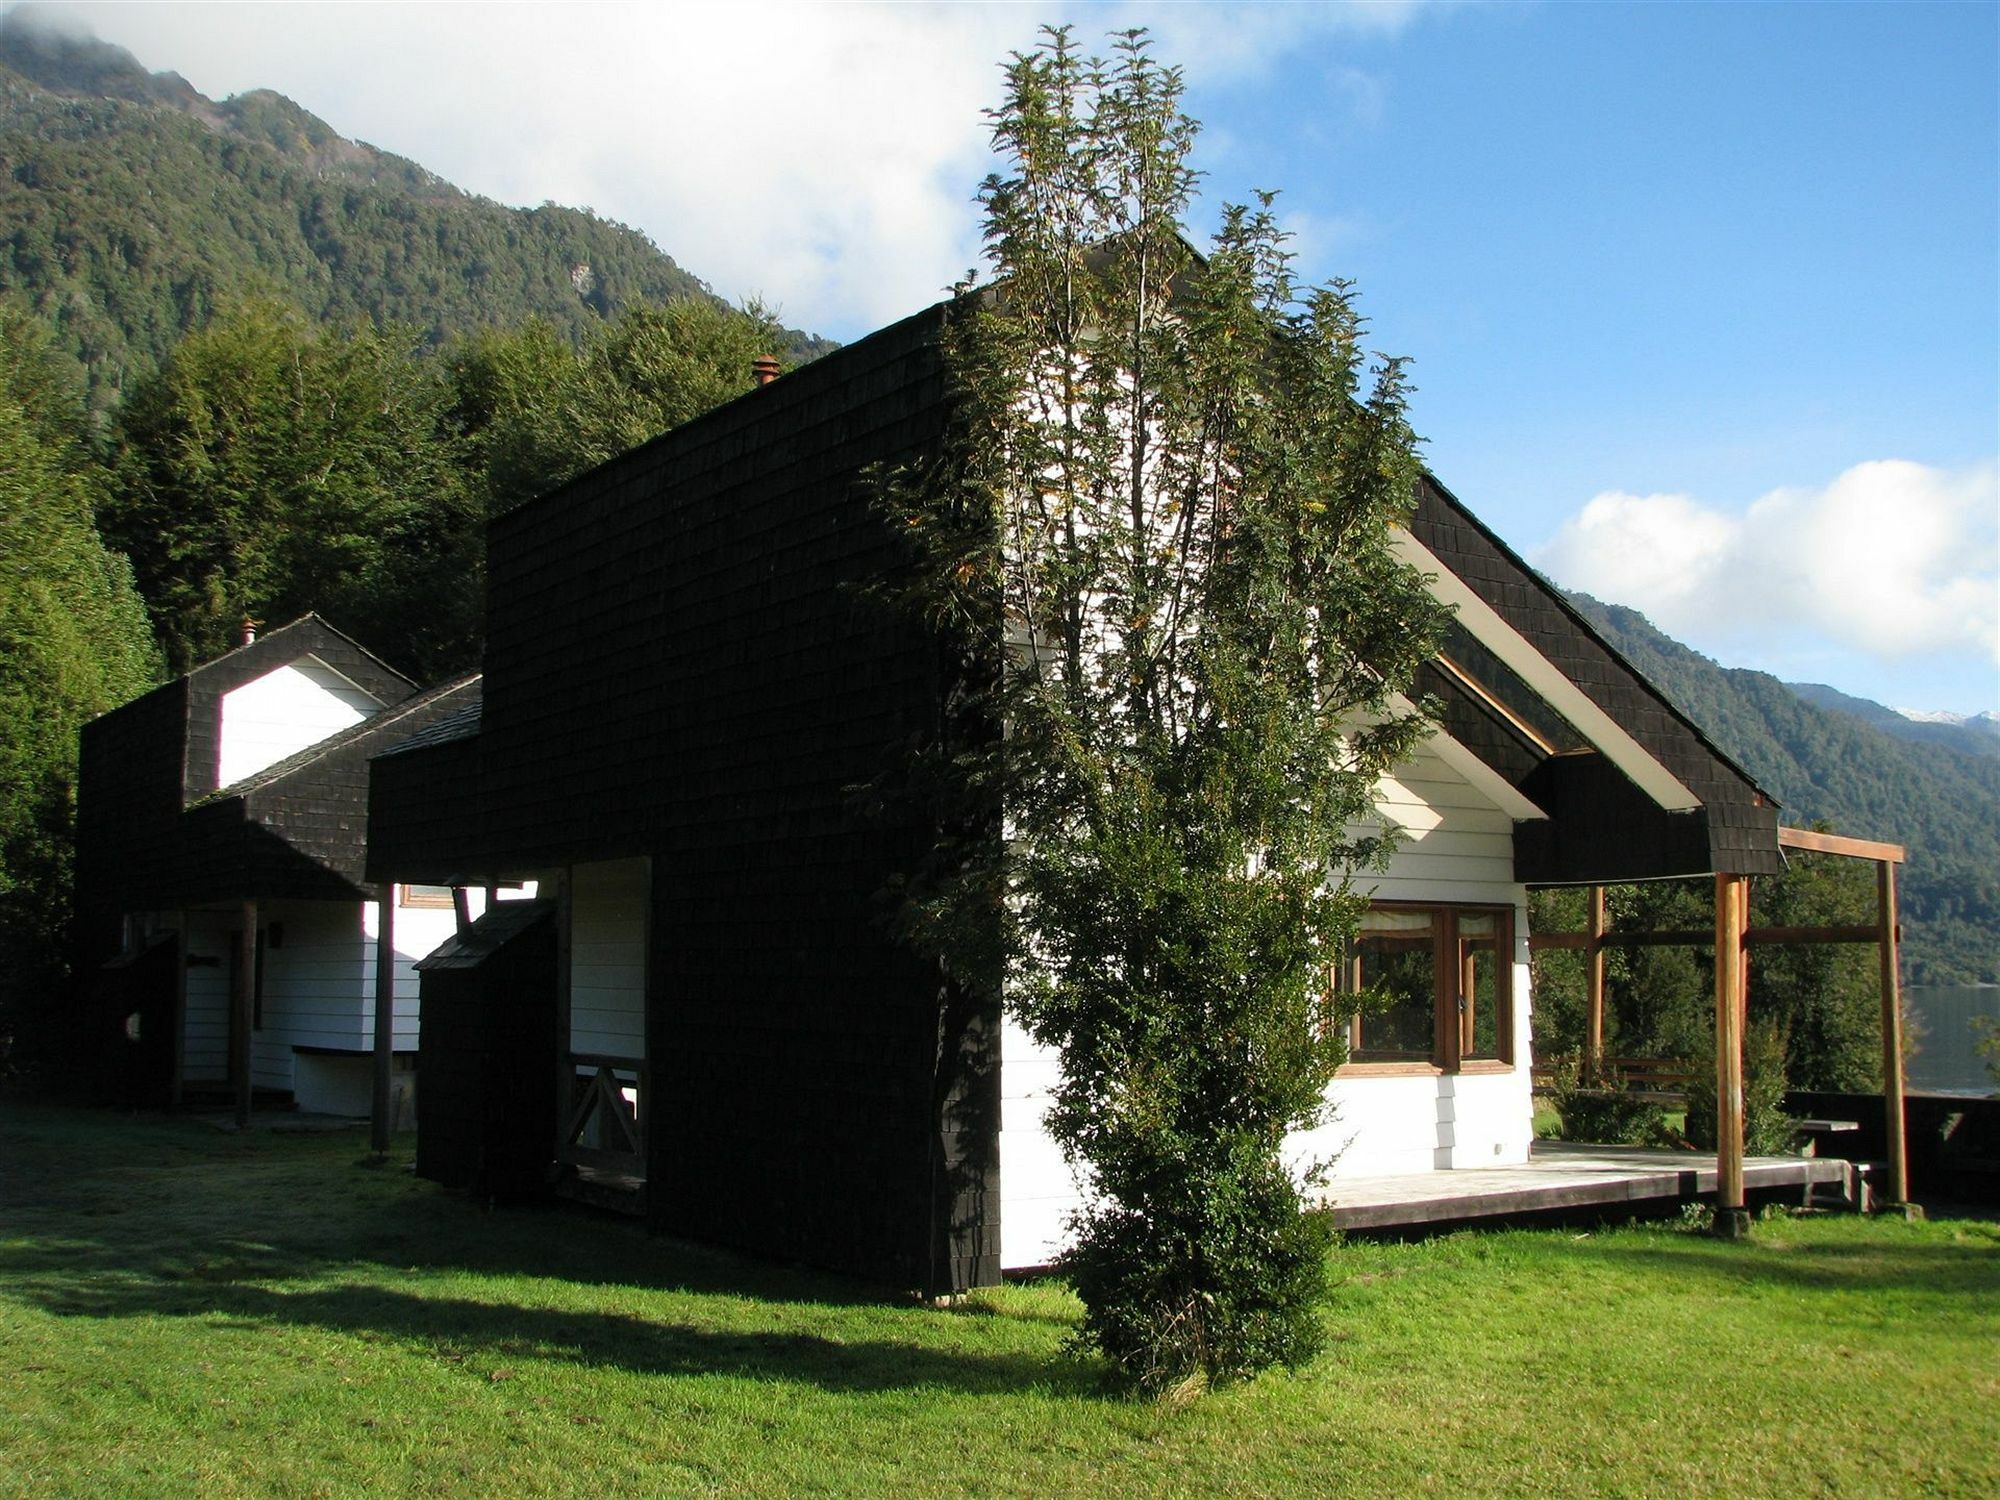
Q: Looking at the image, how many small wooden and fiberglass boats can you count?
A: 0